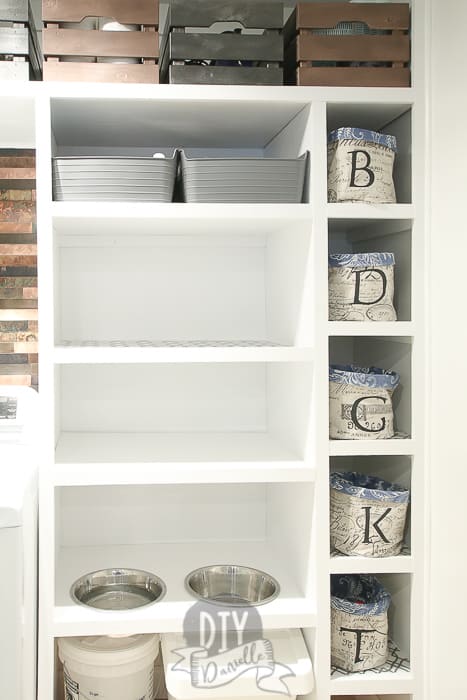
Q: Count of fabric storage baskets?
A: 5